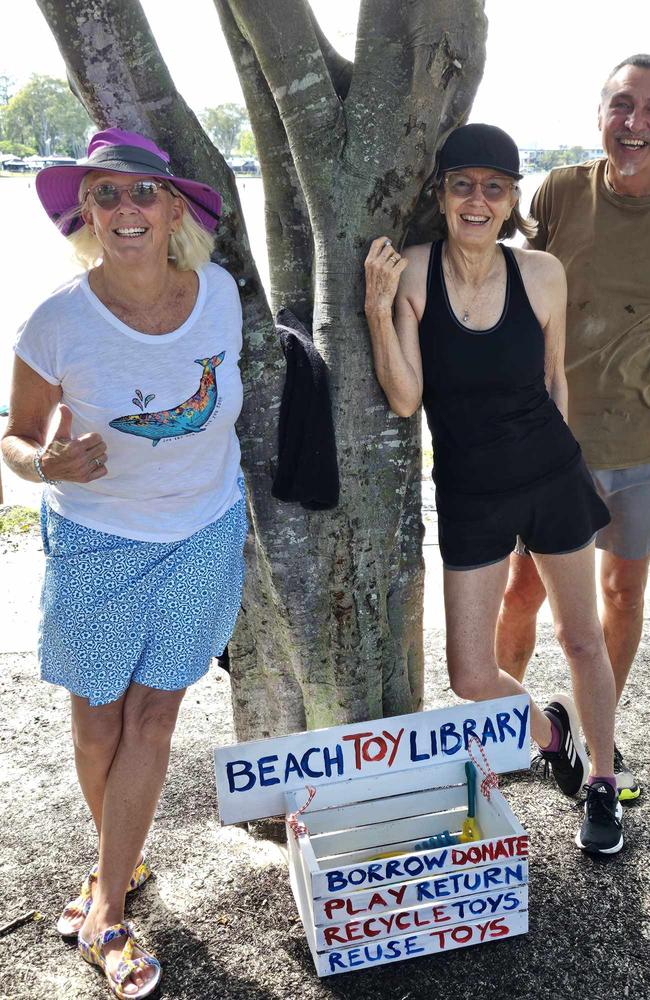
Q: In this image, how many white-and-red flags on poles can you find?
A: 0